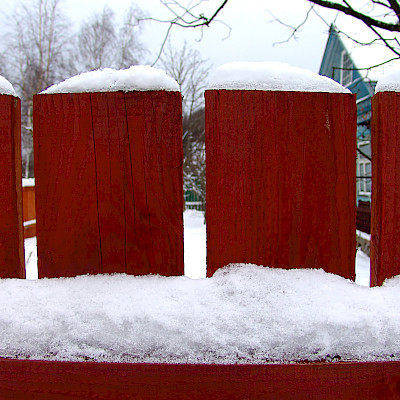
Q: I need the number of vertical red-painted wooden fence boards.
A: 4